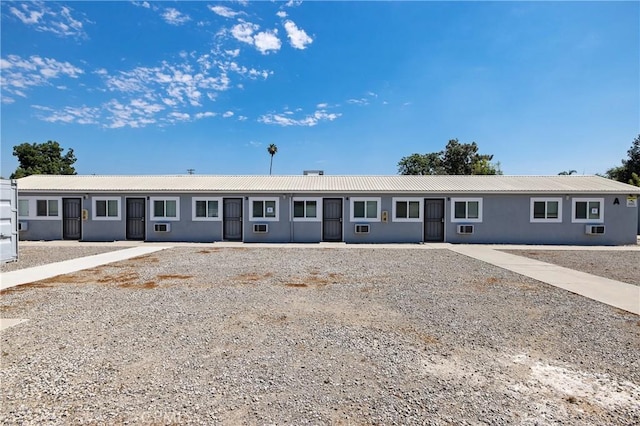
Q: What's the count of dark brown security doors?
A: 5